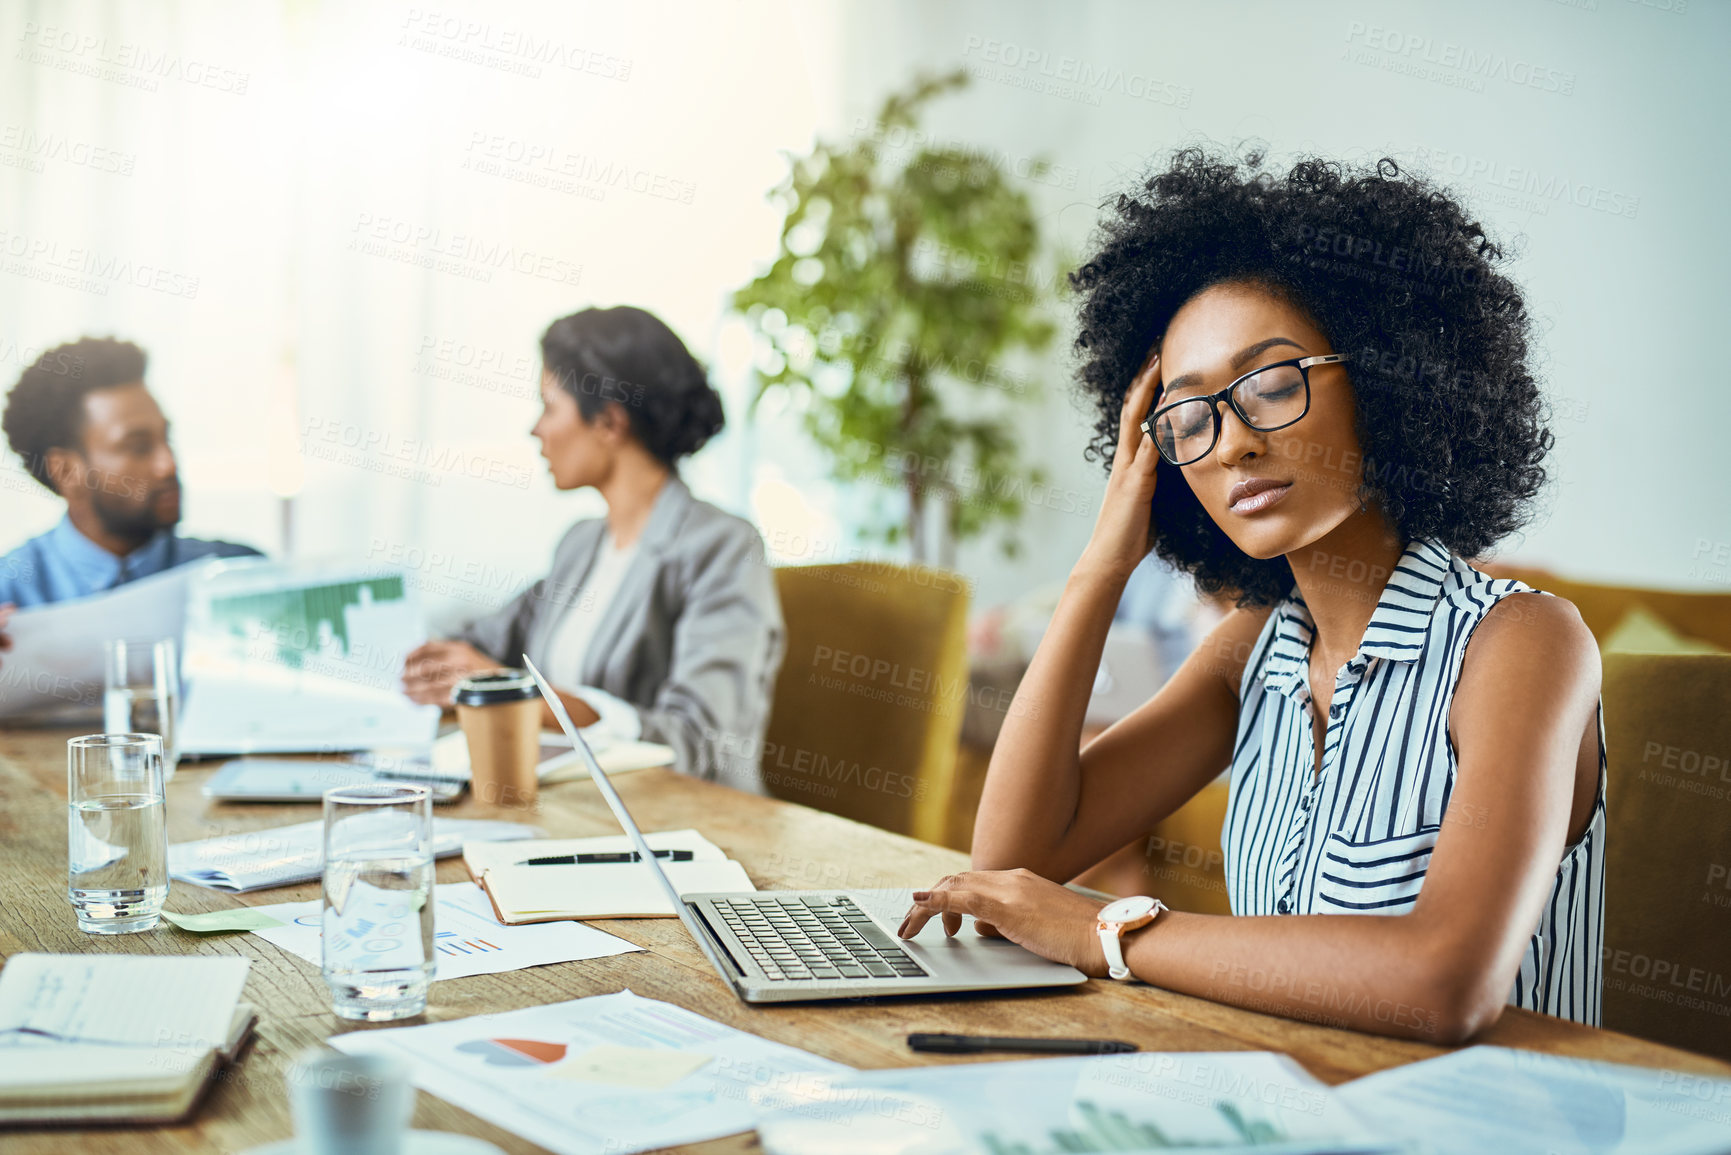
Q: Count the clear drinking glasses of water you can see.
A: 3